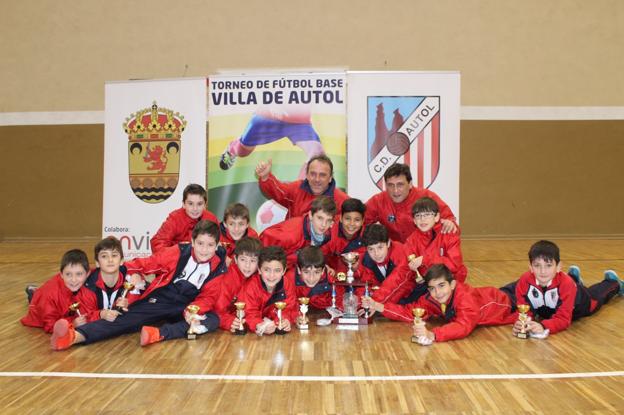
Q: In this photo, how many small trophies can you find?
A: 9